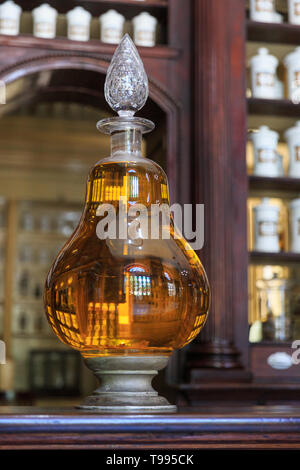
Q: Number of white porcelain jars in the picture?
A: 13